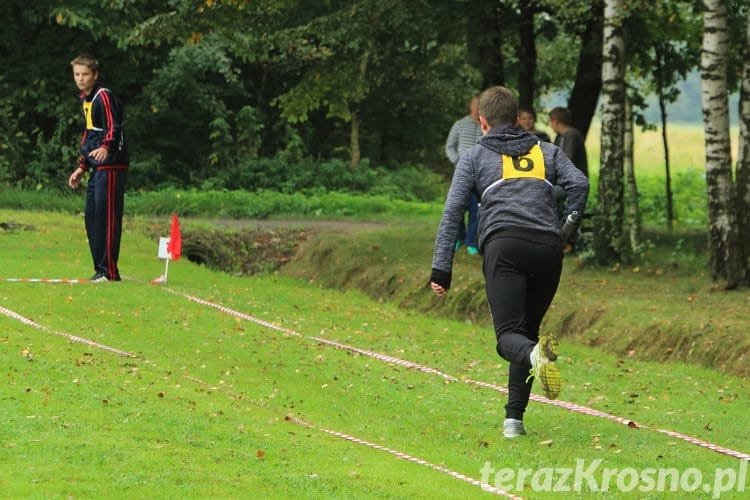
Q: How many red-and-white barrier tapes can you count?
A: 3